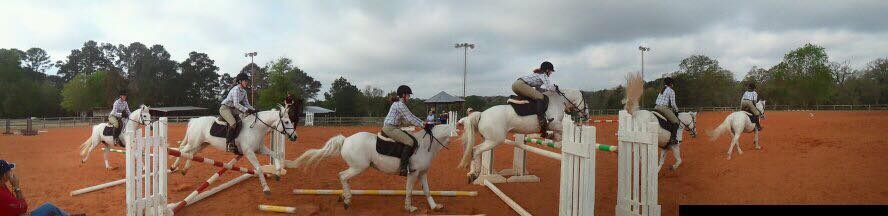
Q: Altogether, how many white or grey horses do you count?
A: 6